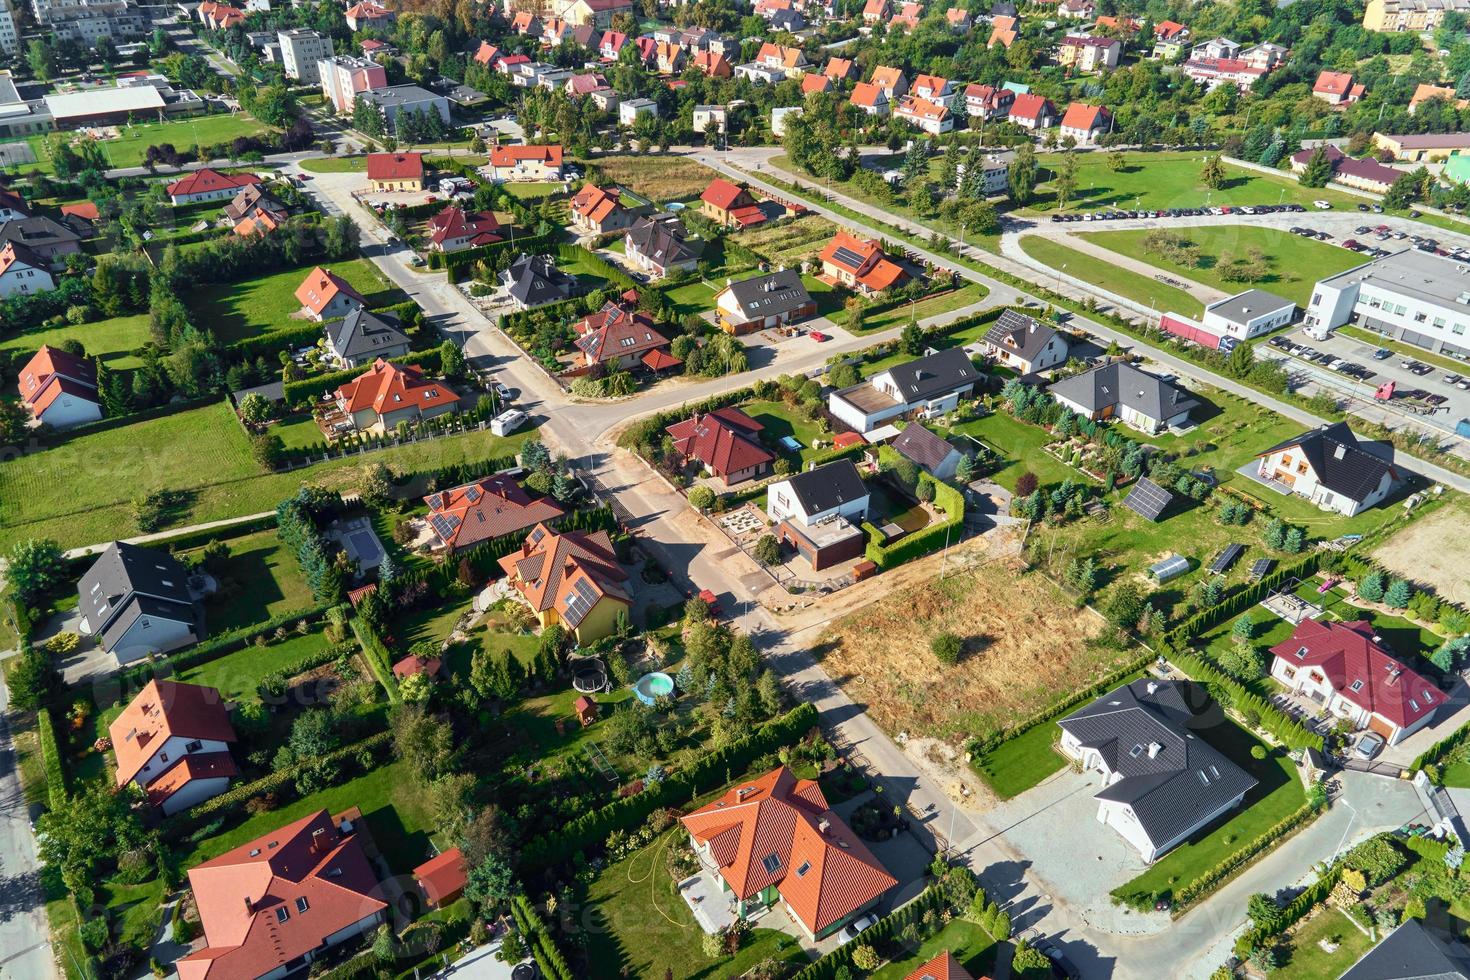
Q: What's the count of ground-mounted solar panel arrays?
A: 3